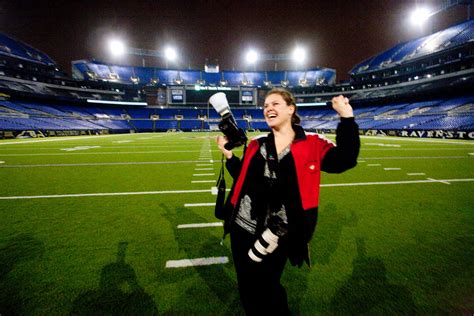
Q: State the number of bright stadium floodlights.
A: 5